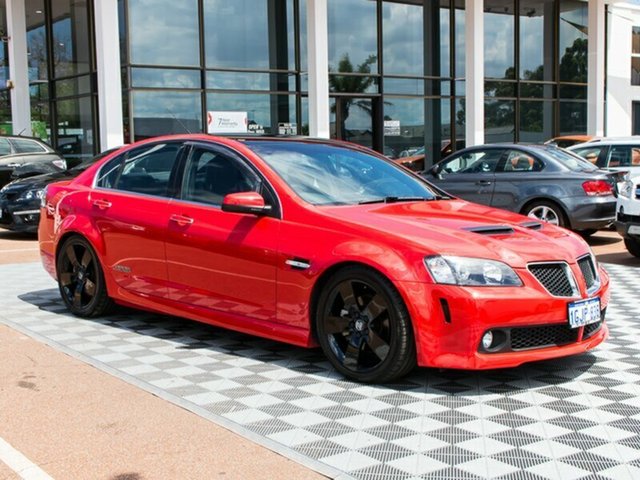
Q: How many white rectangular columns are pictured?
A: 5